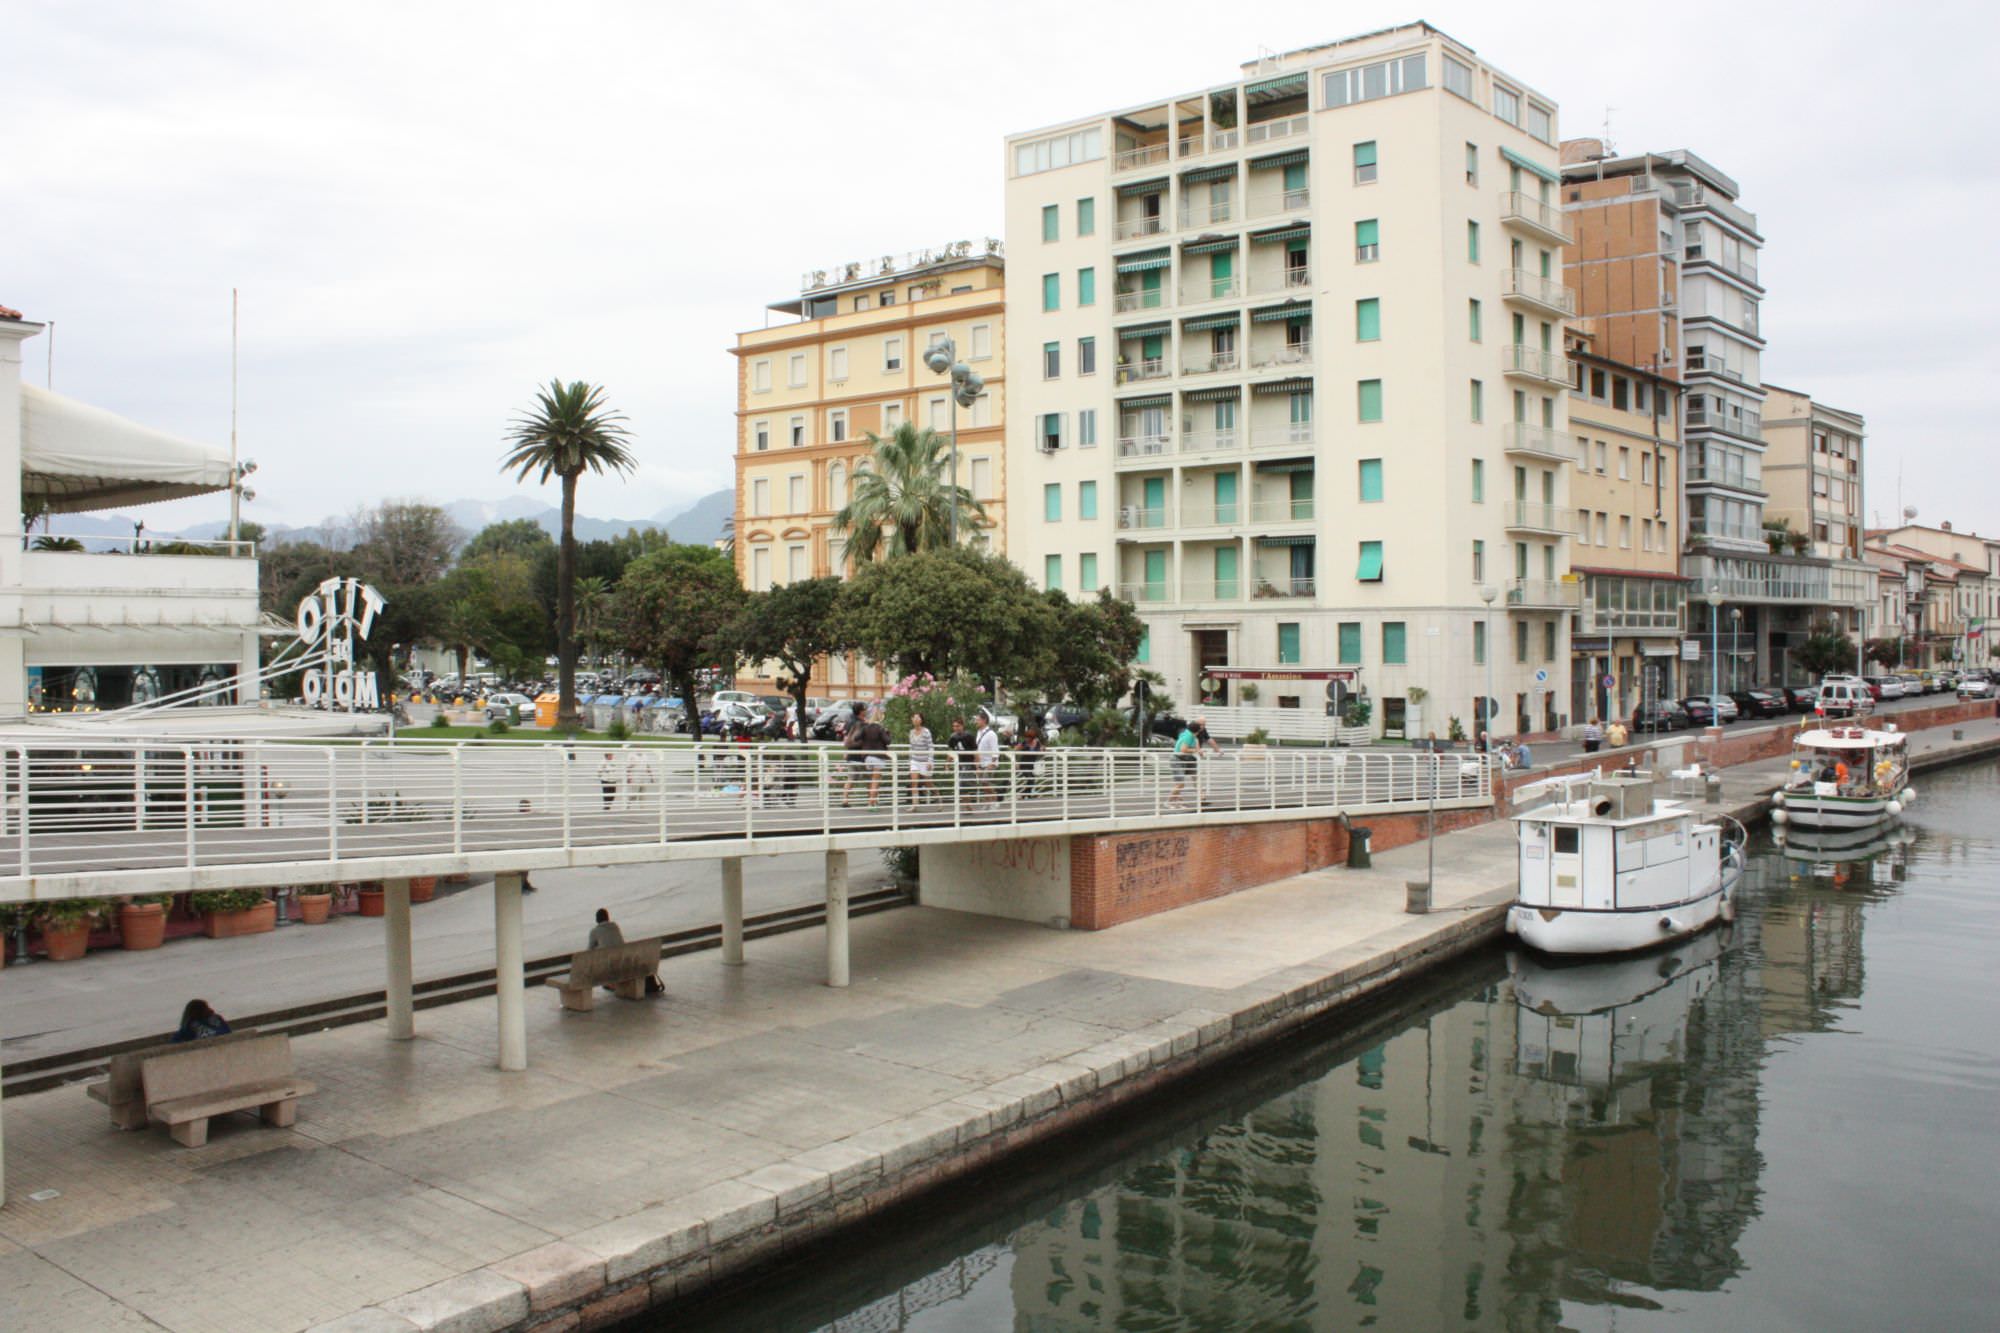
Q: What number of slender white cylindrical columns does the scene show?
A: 4